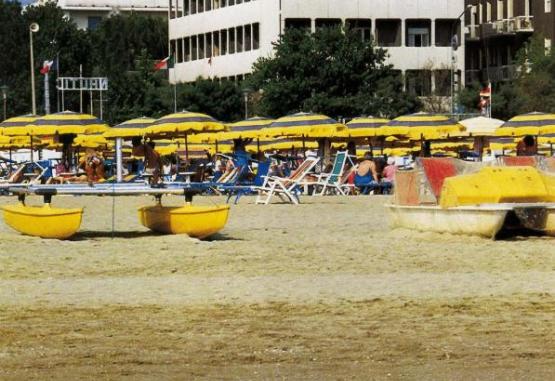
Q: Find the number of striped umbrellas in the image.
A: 9